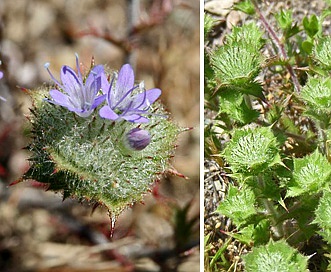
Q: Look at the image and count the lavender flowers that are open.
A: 2